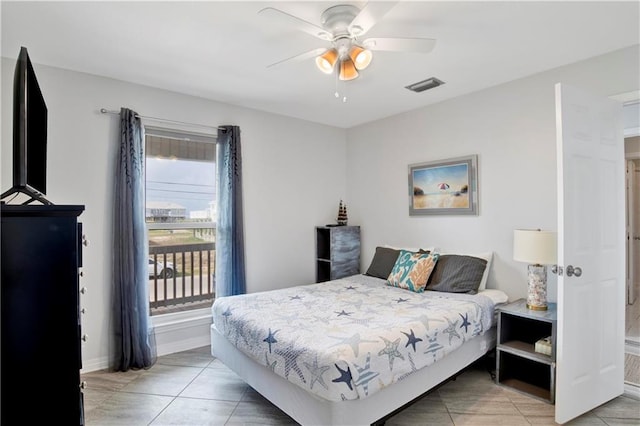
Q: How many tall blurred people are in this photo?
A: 0